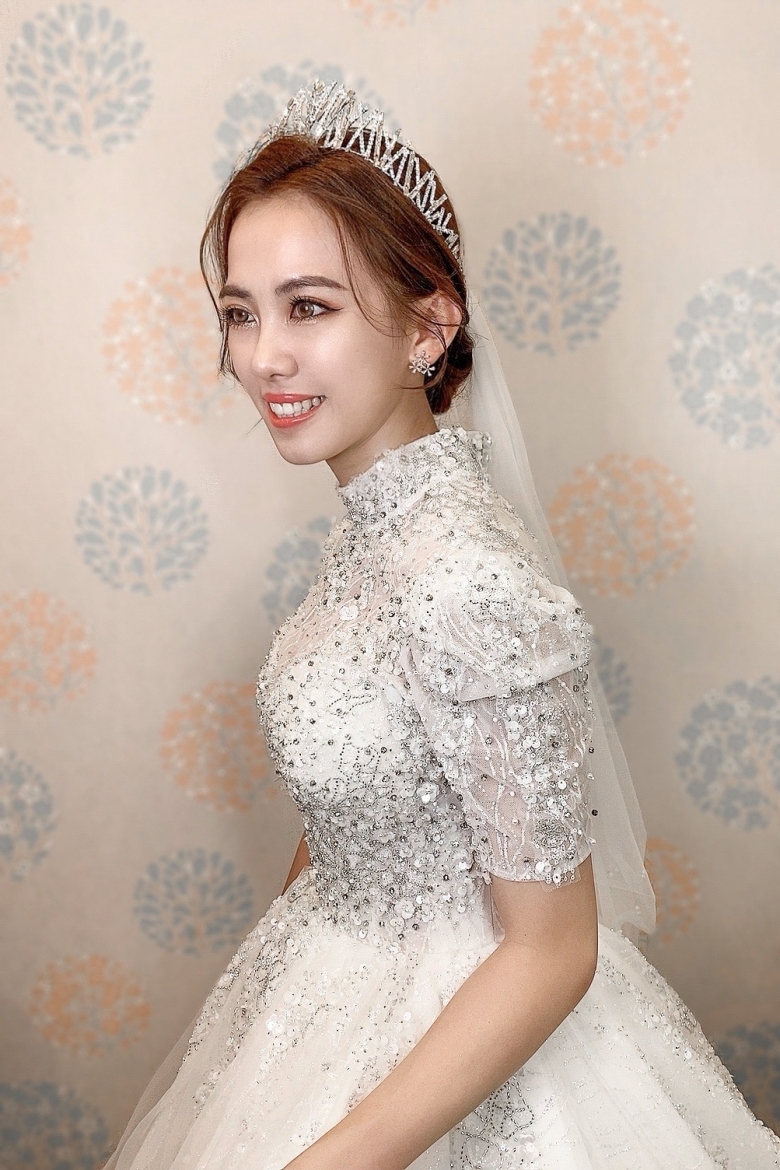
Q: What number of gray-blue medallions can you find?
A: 12